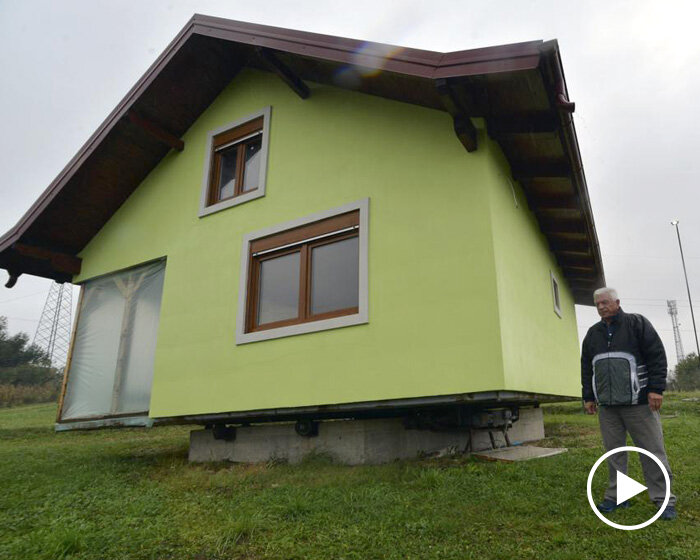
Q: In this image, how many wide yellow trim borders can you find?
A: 0